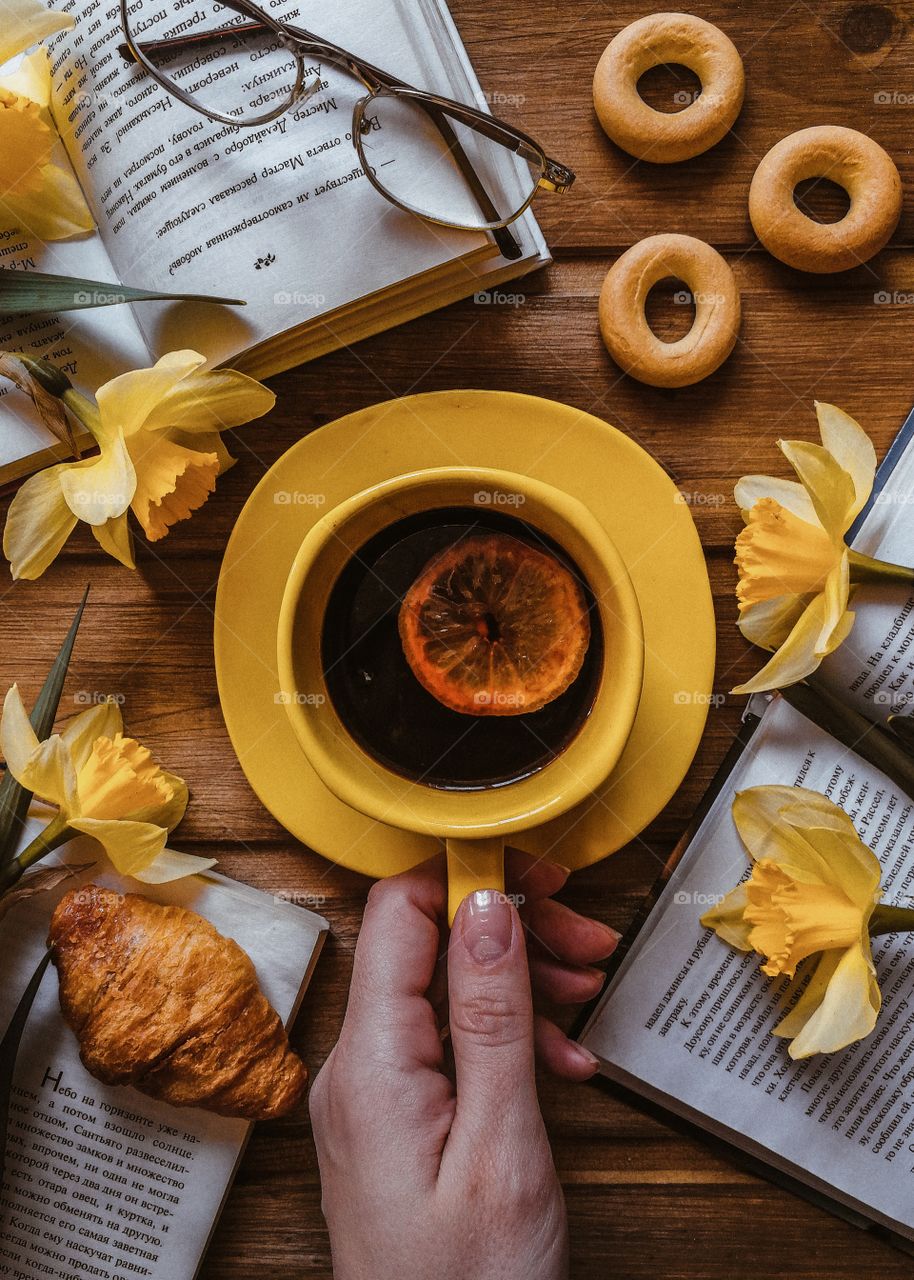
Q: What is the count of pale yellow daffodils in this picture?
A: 5